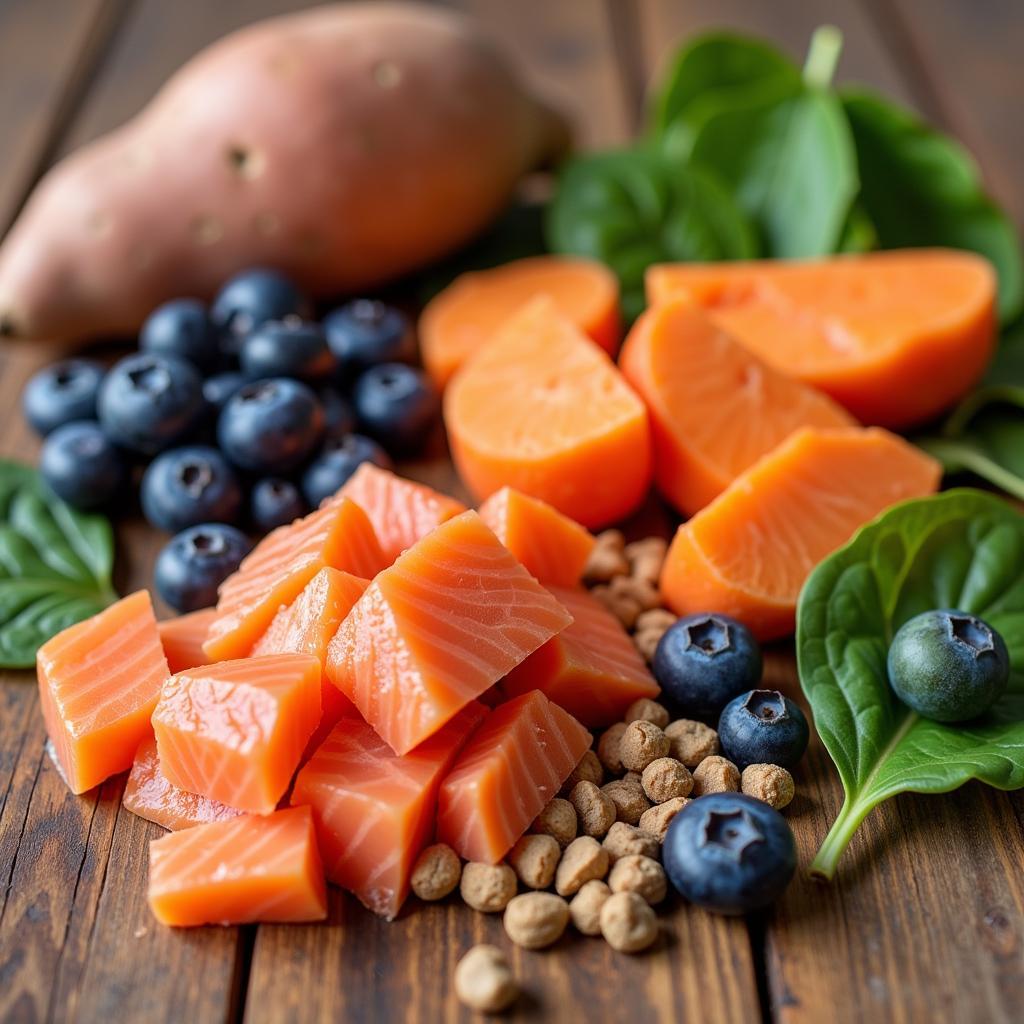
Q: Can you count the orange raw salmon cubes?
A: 13